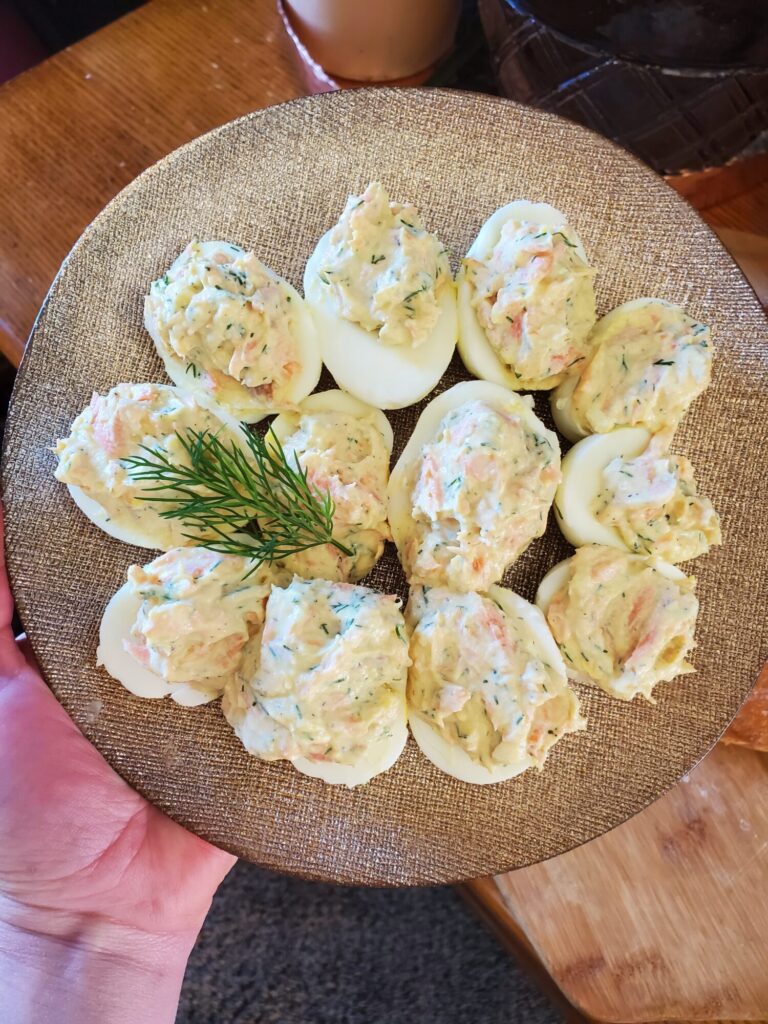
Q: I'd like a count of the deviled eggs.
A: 12